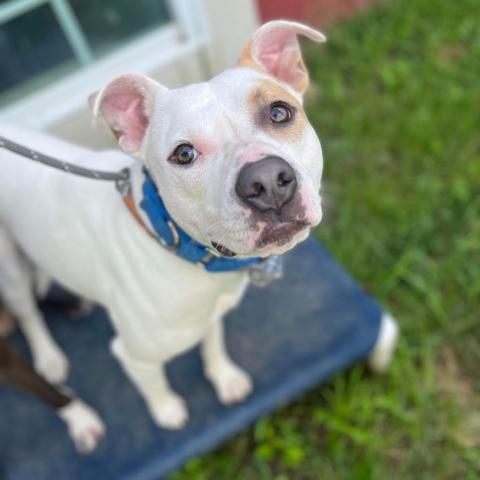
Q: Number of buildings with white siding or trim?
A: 1